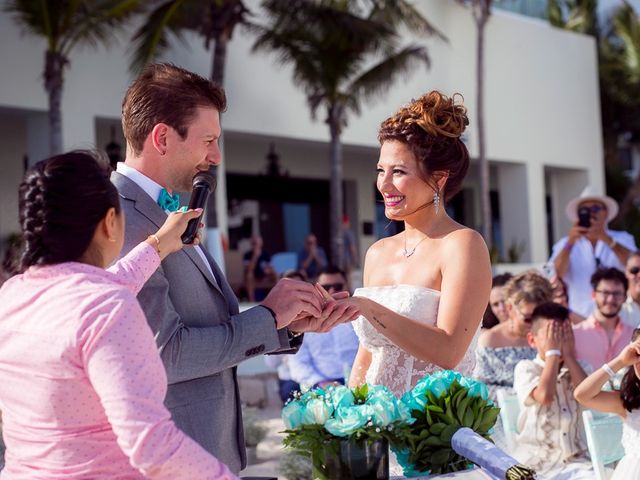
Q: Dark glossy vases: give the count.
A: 1